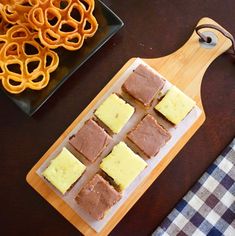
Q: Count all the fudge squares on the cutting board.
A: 8